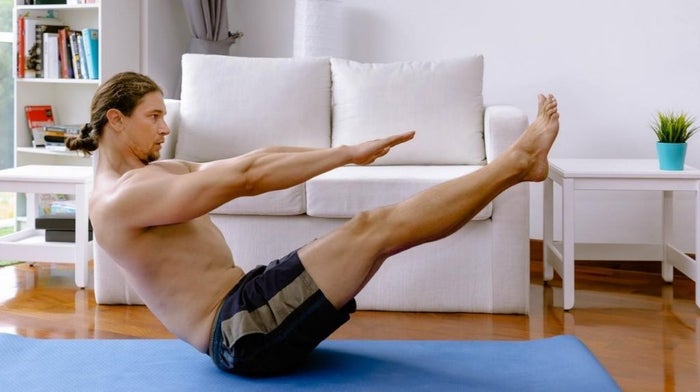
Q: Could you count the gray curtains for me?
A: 1